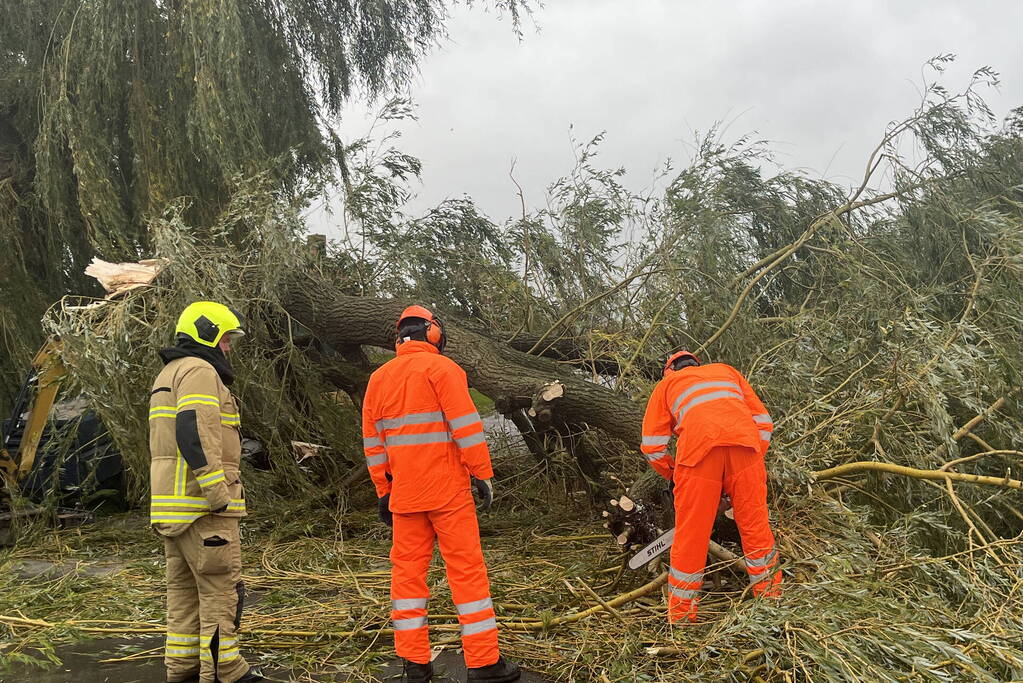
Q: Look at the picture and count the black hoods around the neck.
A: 1